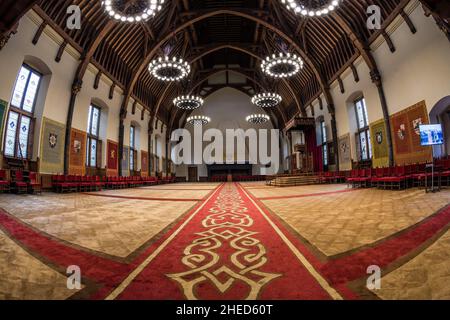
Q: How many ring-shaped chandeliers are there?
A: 8